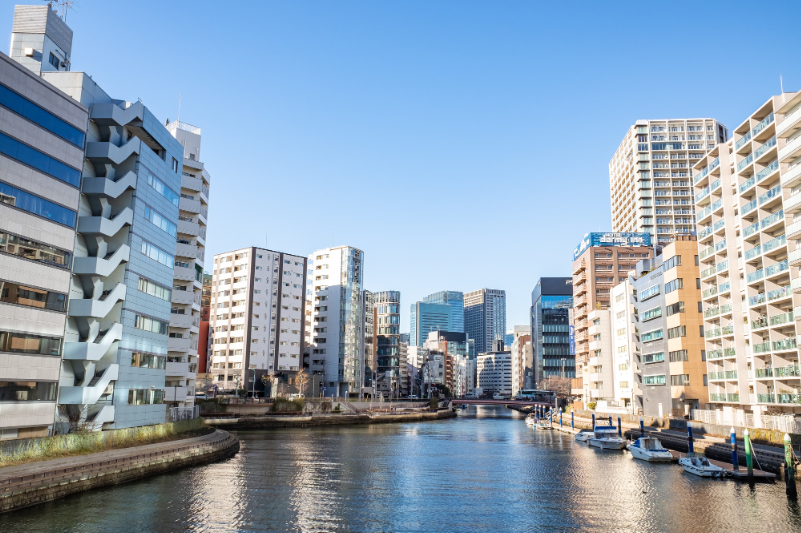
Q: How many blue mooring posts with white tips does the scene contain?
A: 12